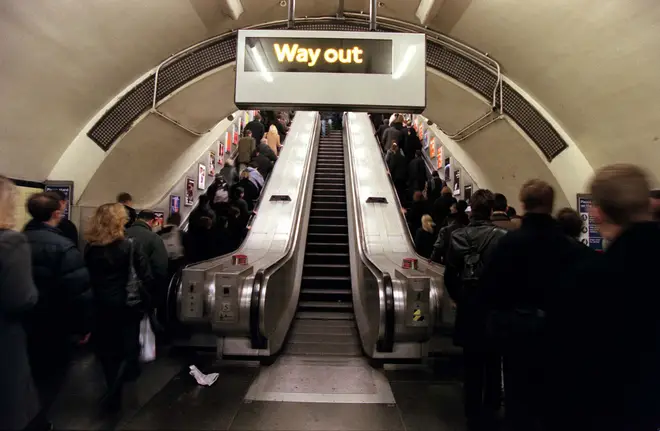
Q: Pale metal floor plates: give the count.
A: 1